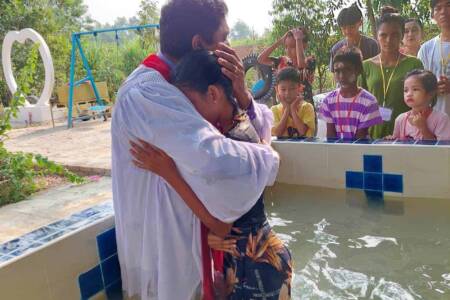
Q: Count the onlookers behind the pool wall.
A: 8